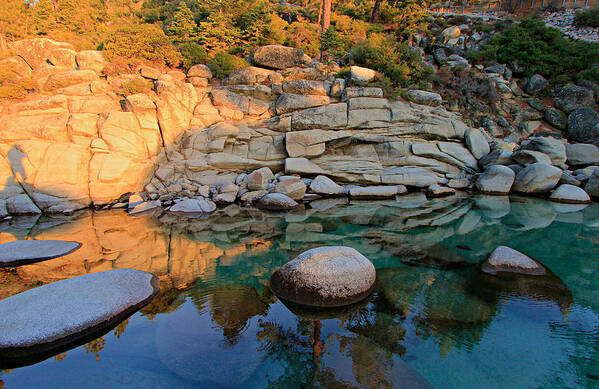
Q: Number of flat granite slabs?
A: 2